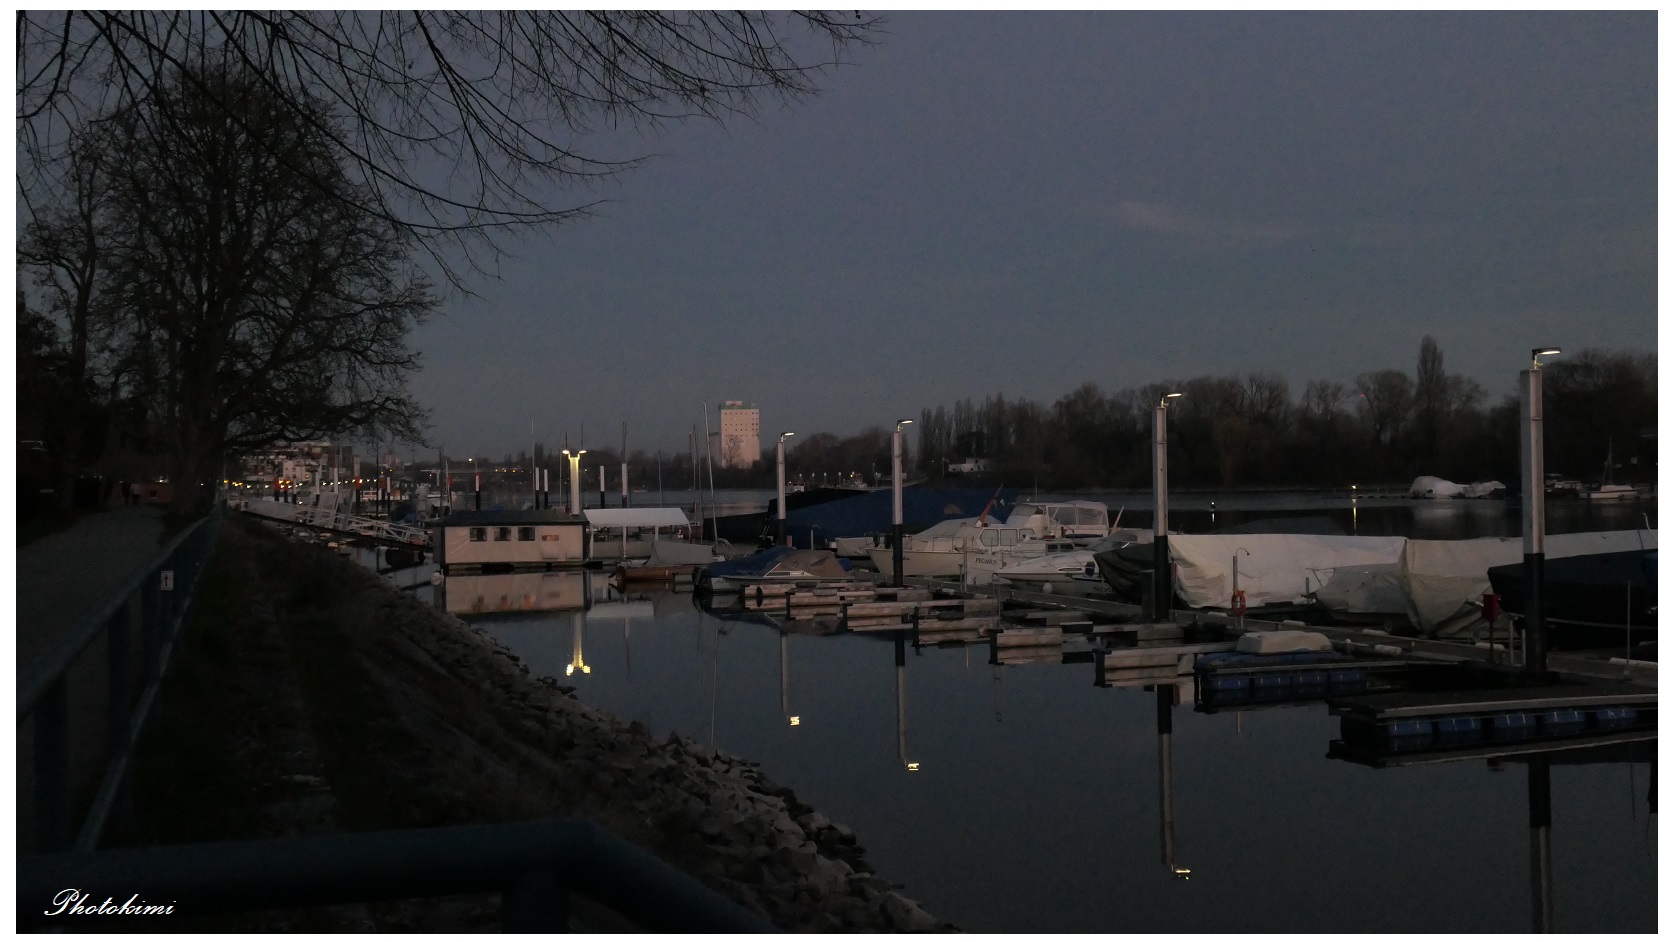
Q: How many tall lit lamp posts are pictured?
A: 5